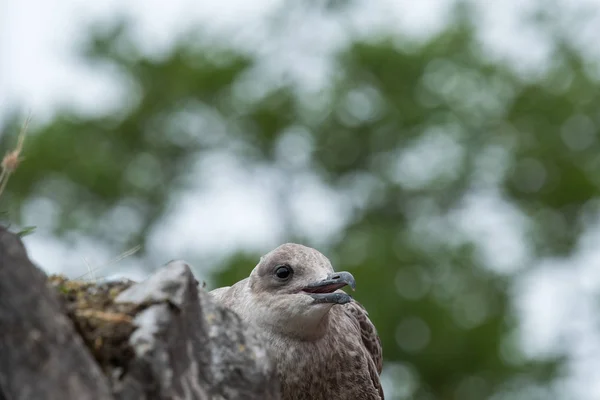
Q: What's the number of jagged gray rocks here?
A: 2